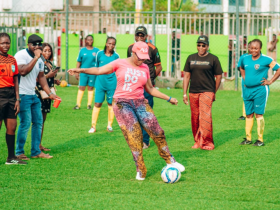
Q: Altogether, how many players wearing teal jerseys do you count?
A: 4